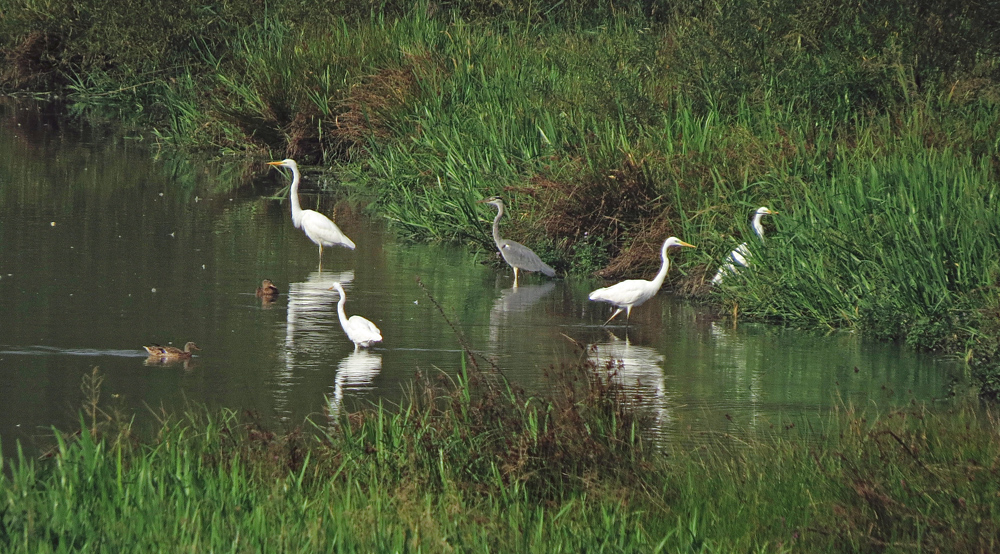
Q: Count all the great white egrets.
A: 4